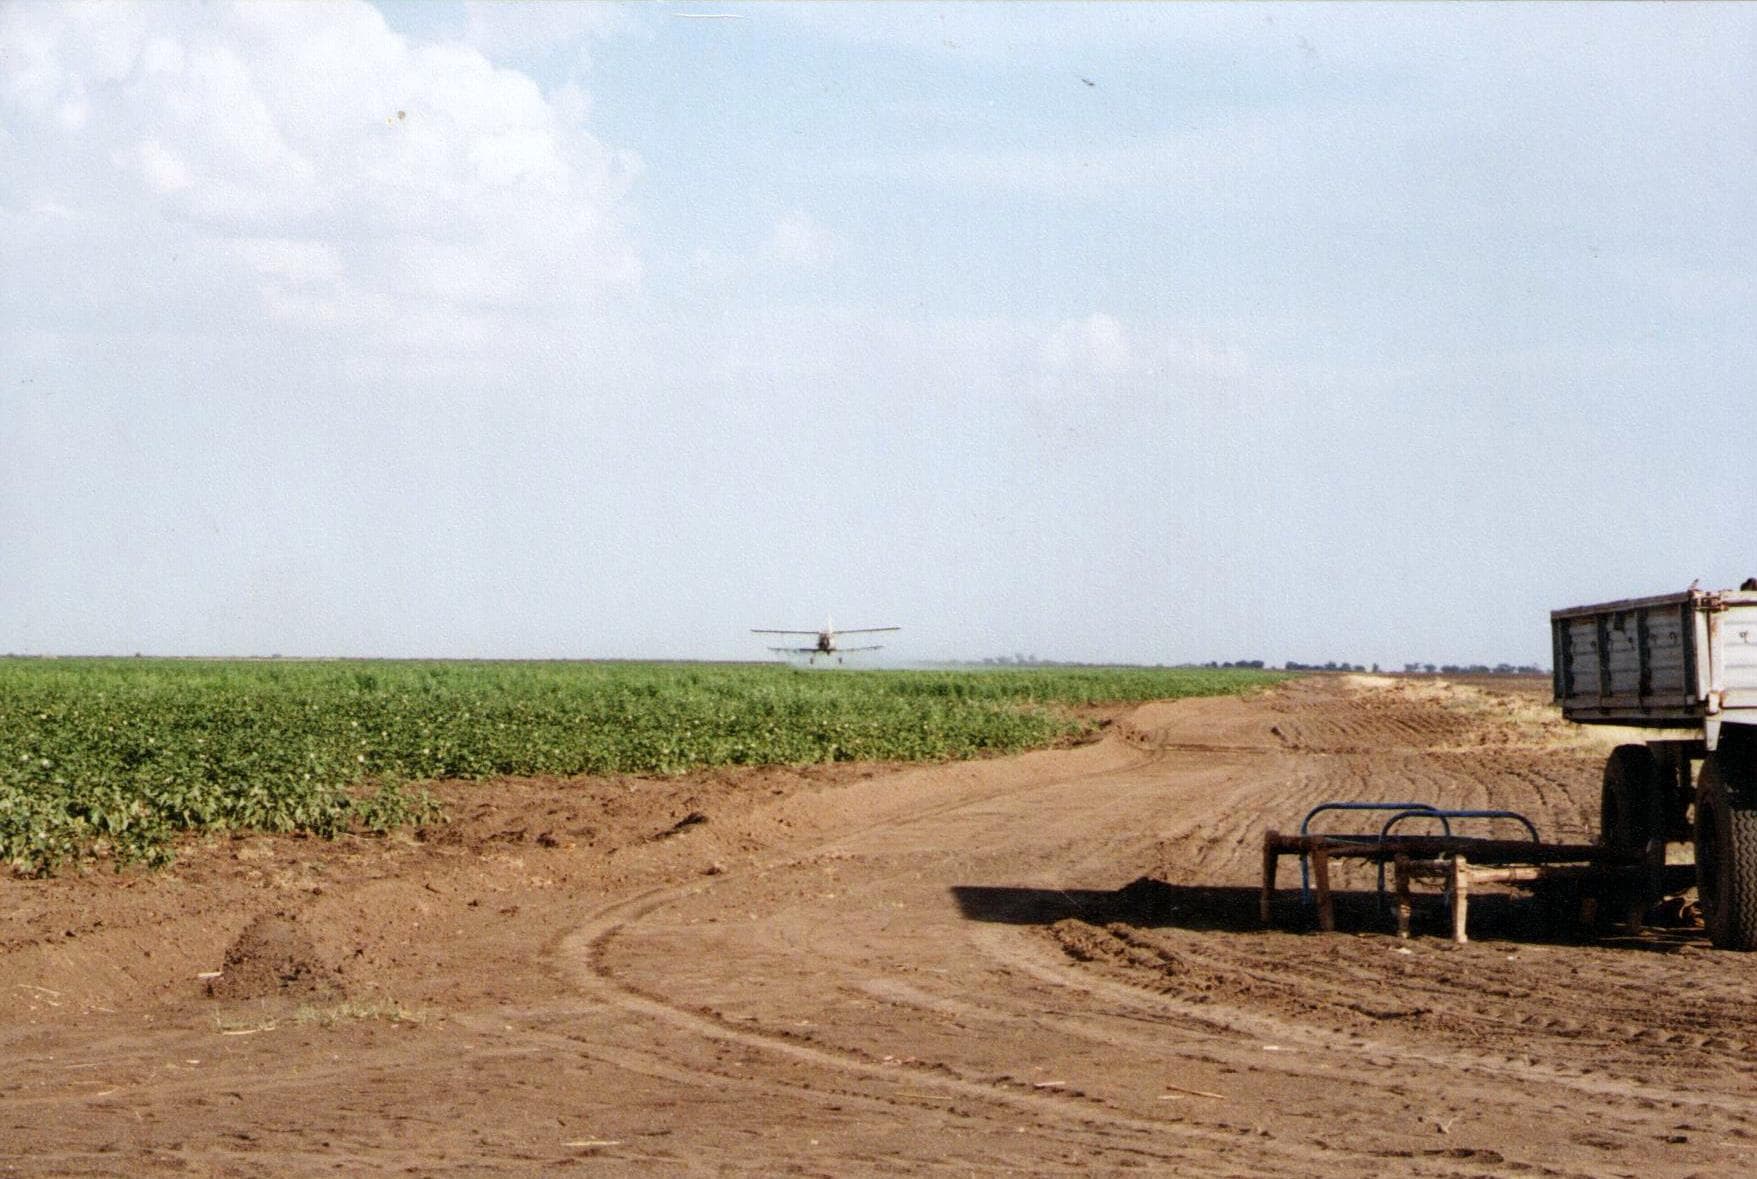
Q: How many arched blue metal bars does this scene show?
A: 2